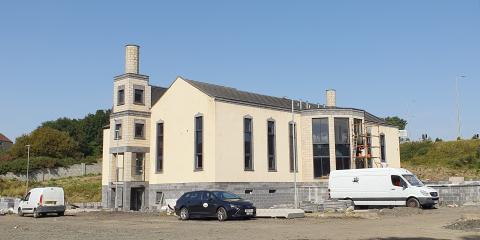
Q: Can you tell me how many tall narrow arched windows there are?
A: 6